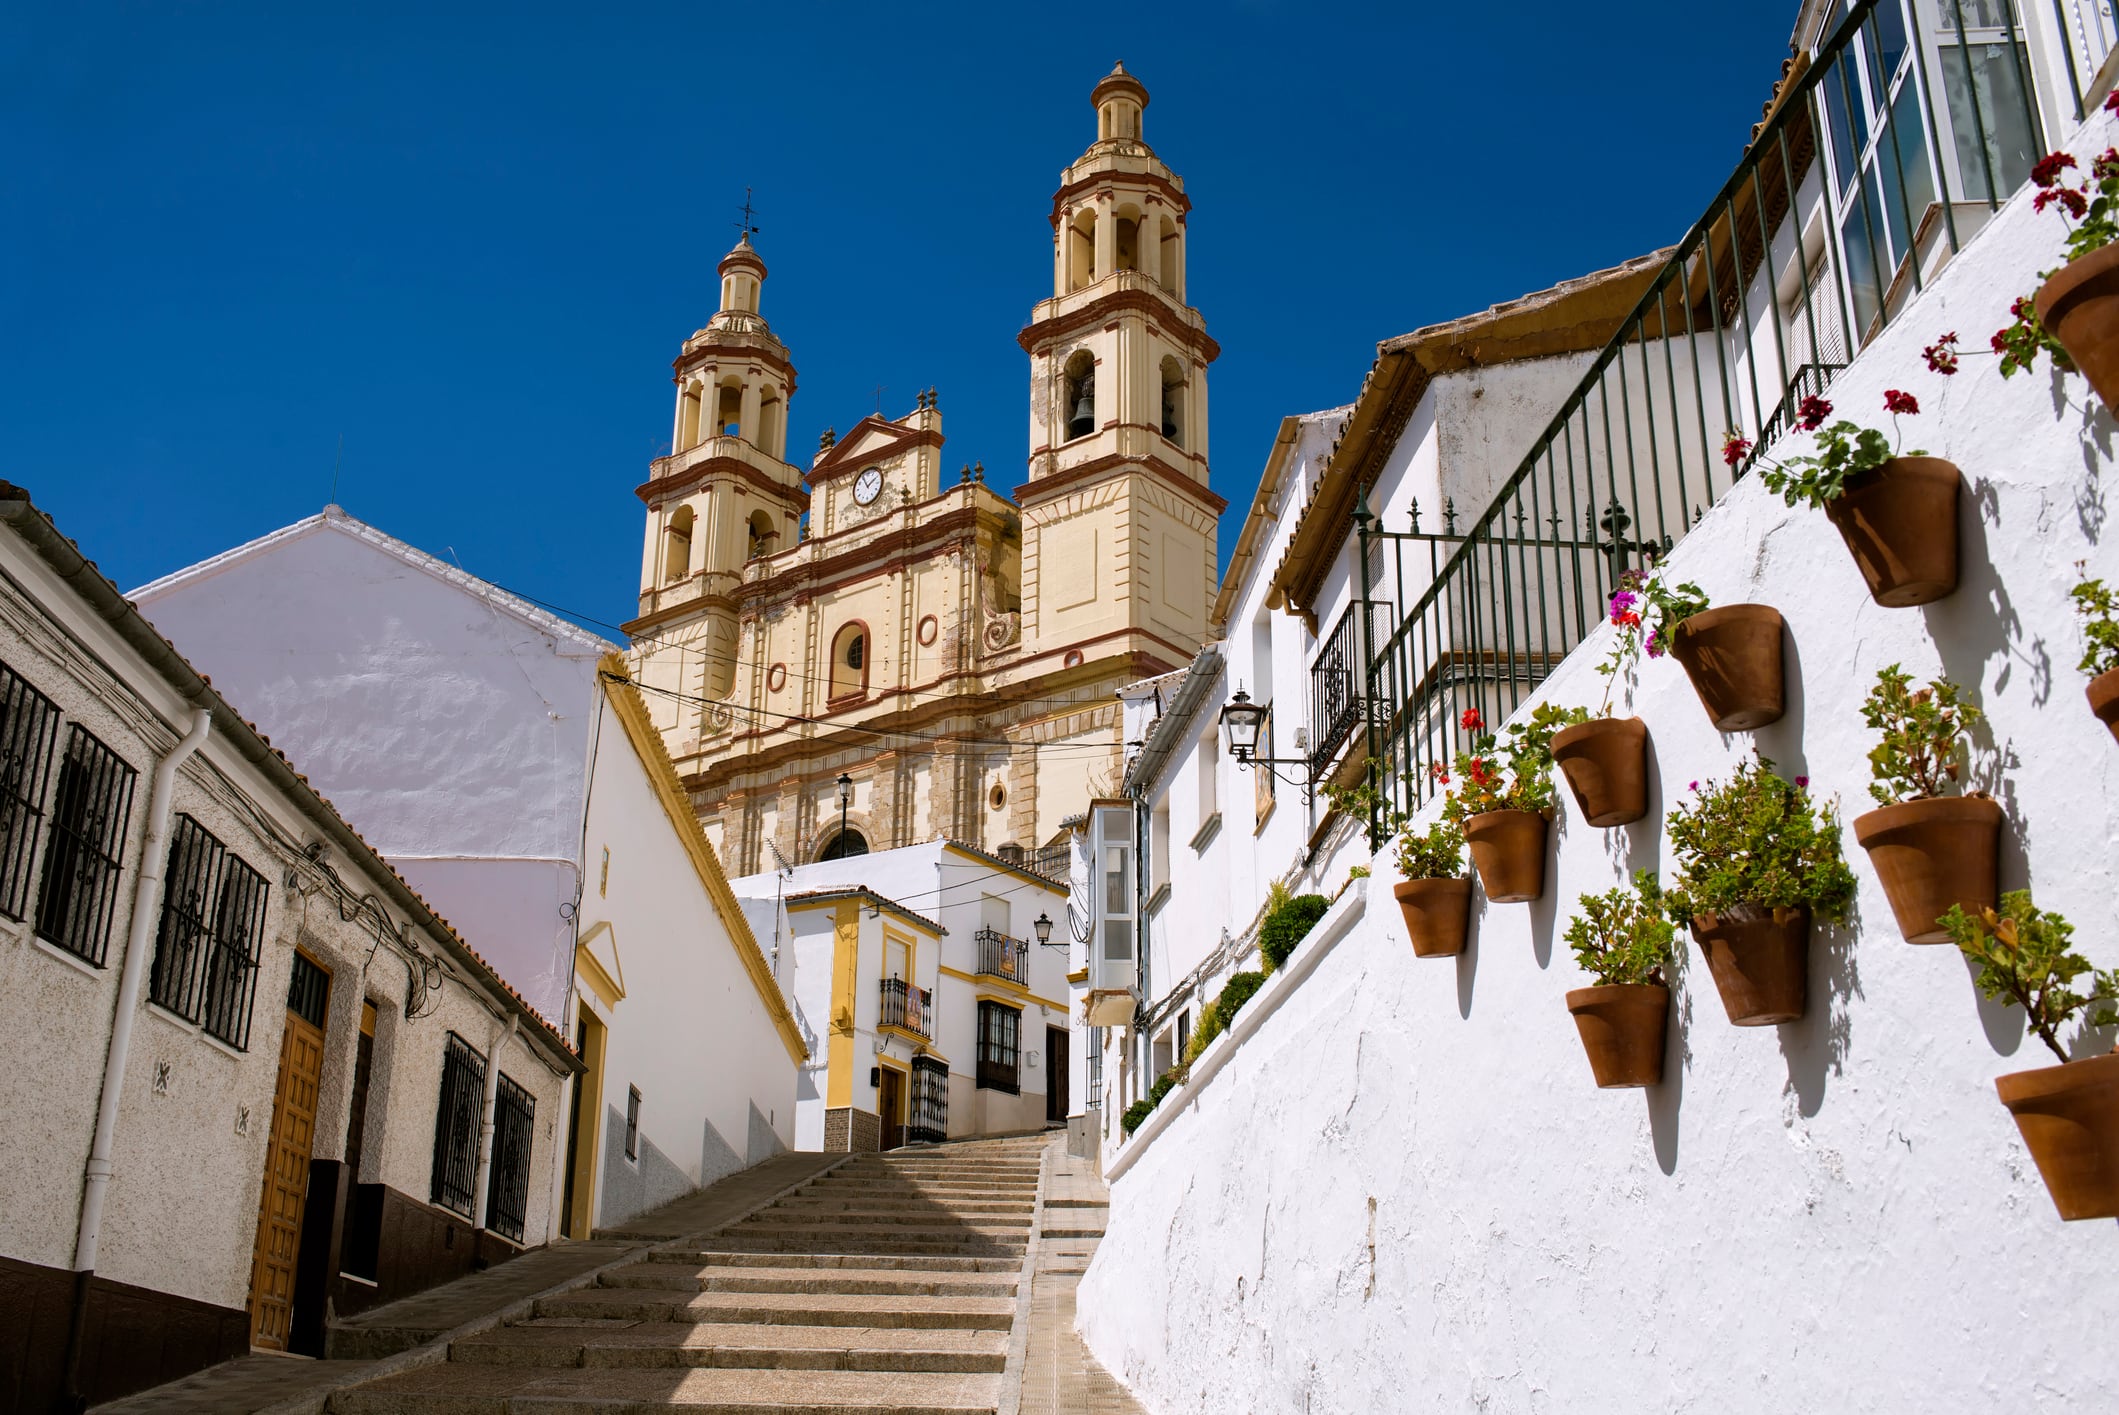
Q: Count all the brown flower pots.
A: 11